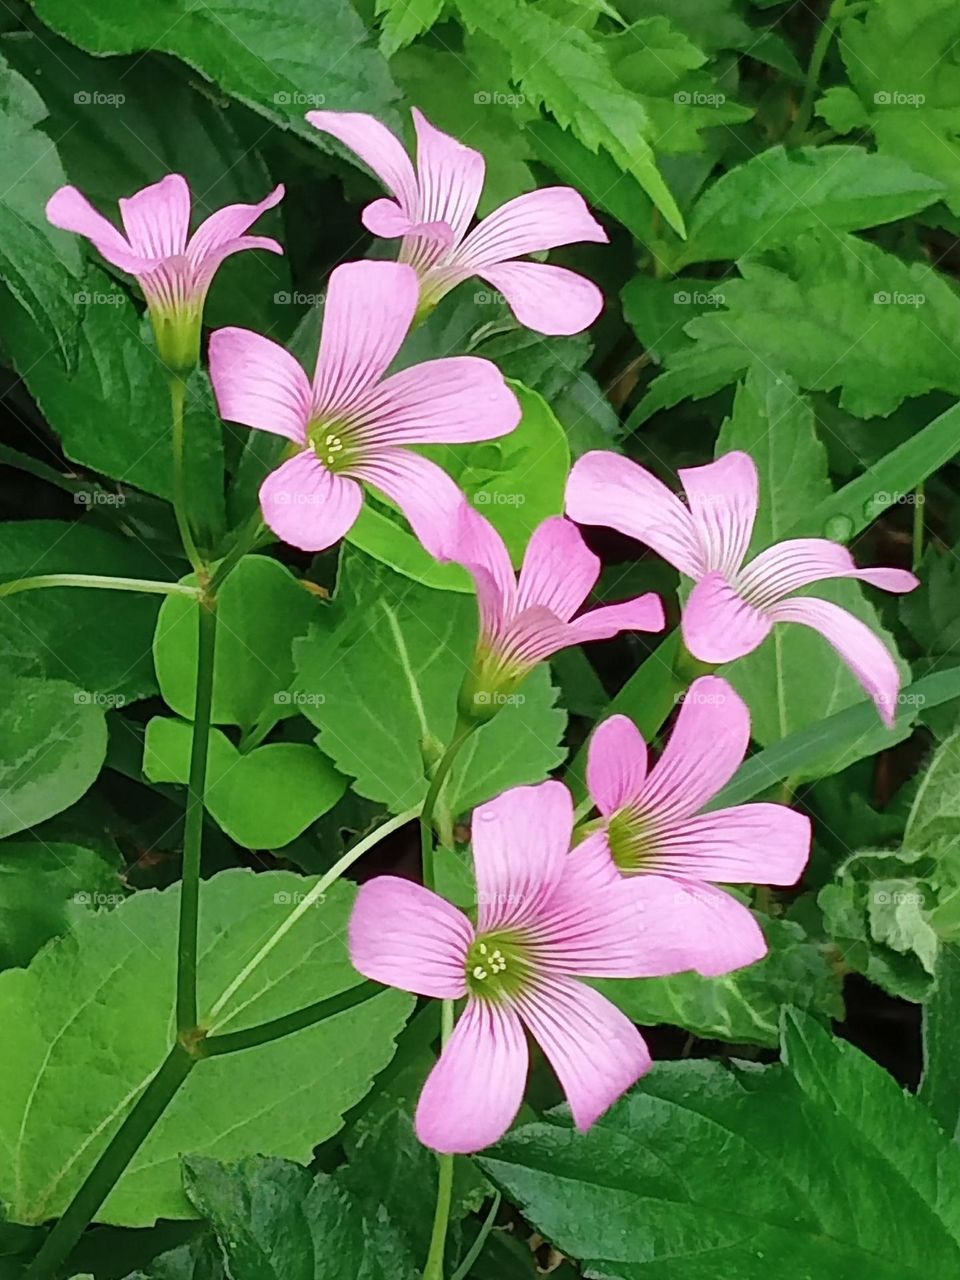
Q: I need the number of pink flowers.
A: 7